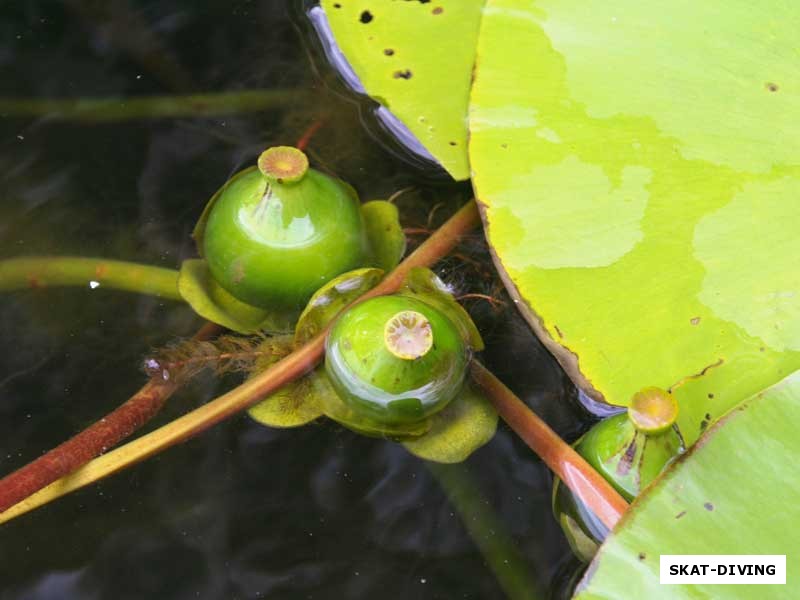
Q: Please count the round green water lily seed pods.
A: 3